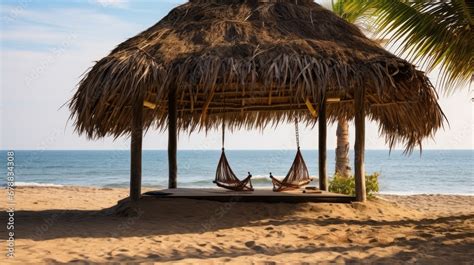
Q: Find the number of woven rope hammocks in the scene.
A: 2